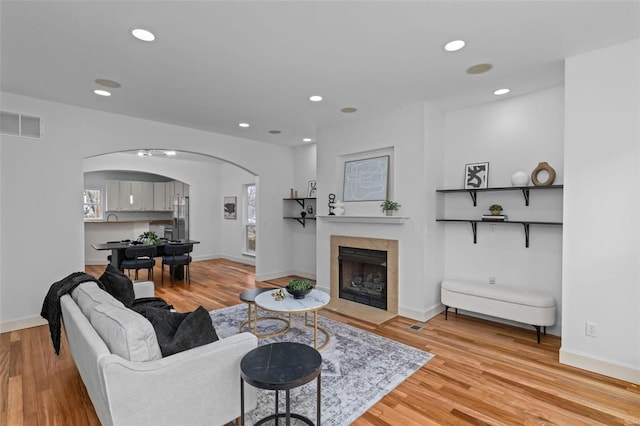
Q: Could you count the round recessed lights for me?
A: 7